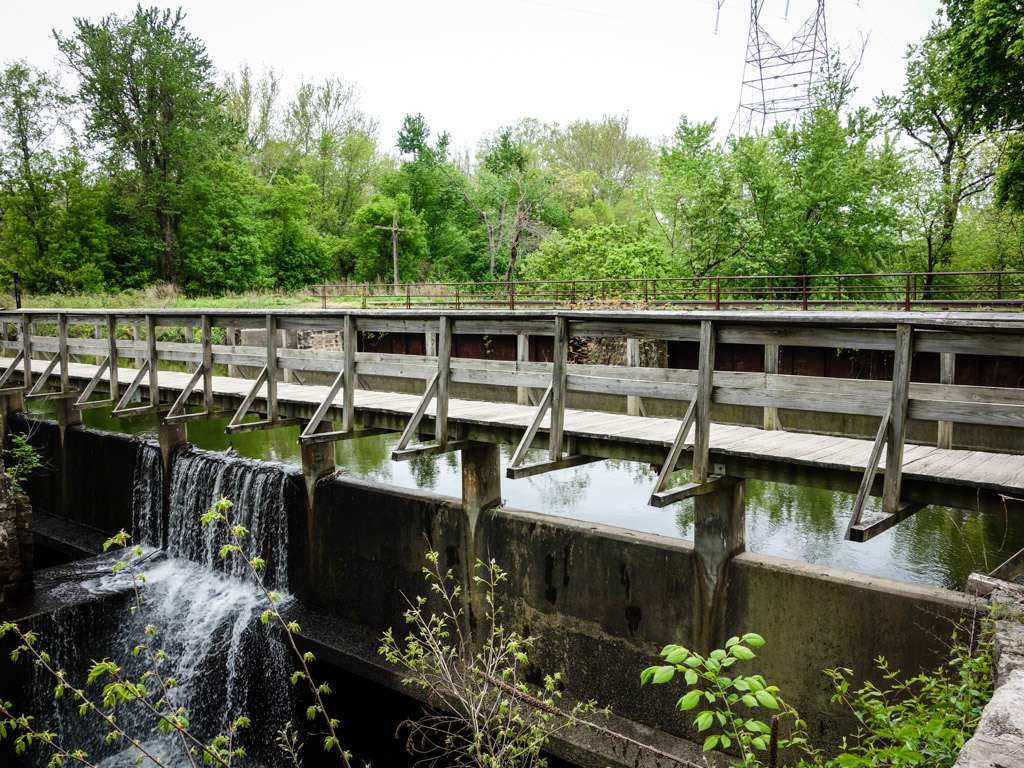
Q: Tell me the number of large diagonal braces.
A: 11